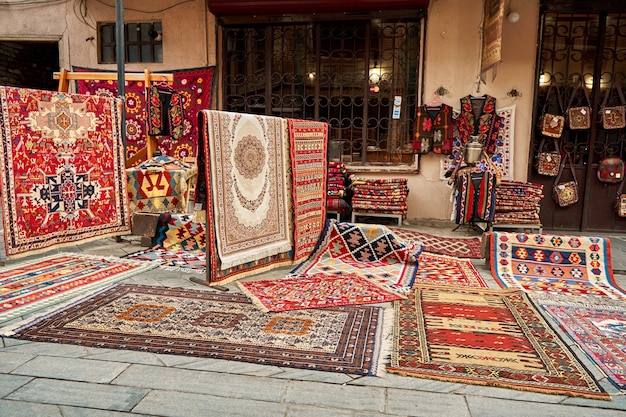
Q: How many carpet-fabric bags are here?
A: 7